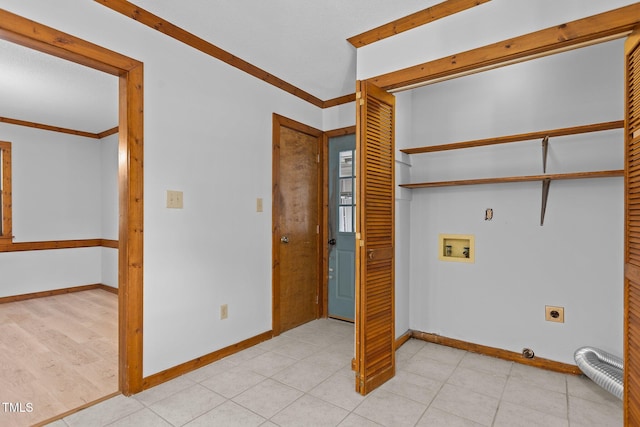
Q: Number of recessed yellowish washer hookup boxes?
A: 1